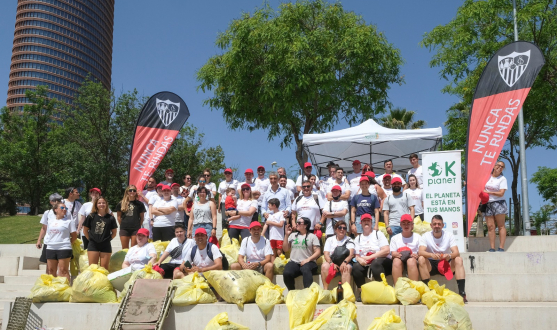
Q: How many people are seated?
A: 9